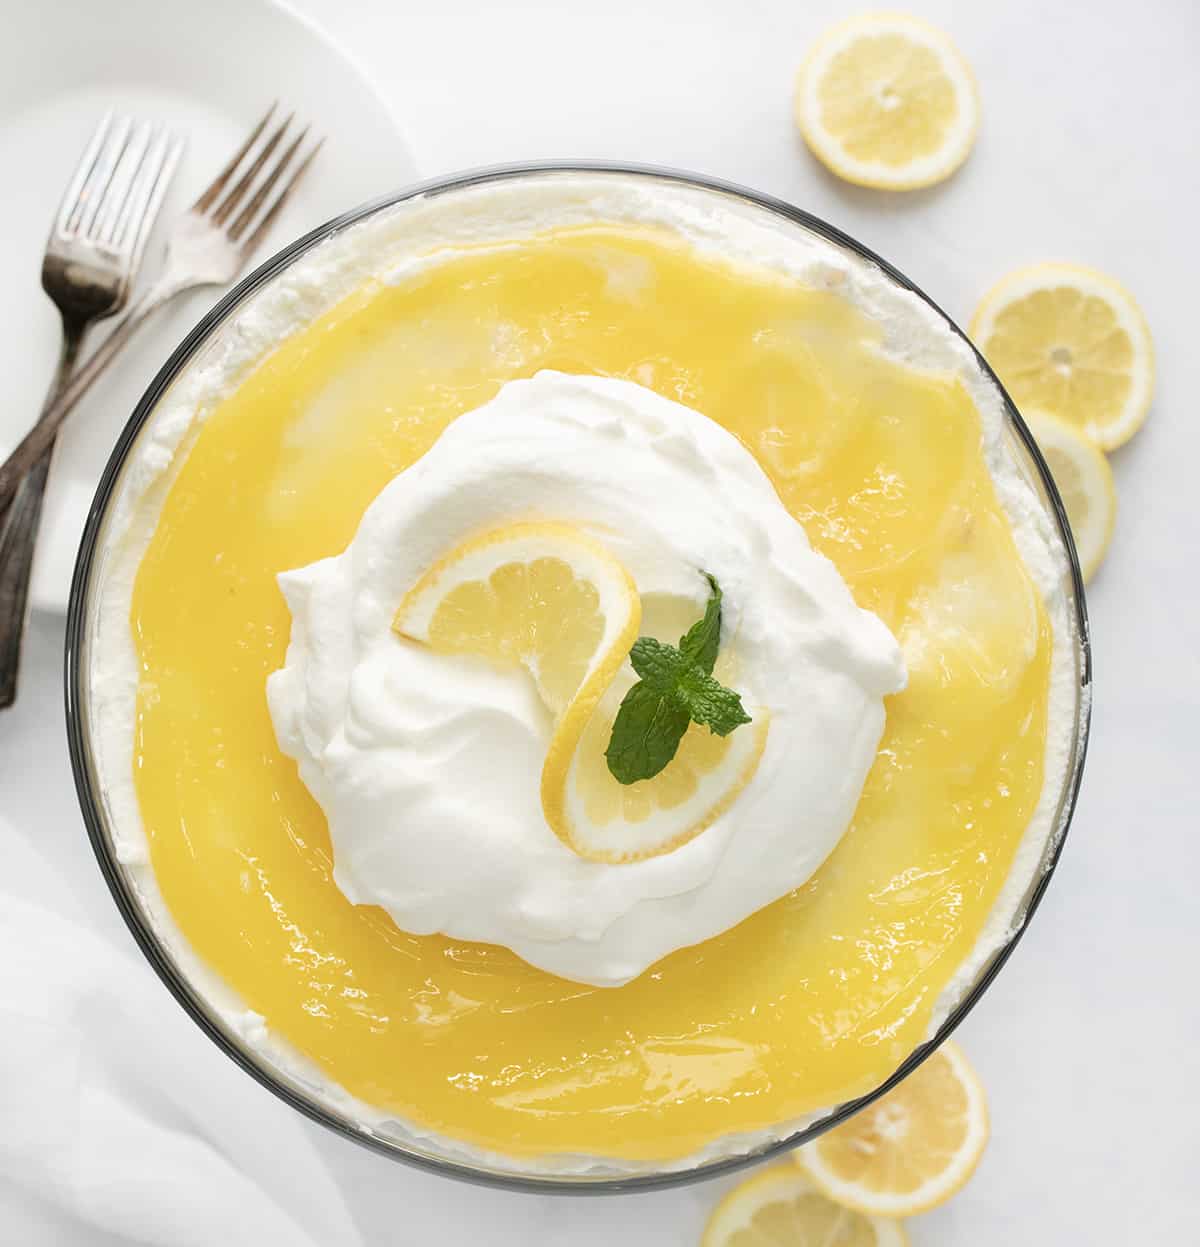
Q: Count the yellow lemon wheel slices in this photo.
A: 6